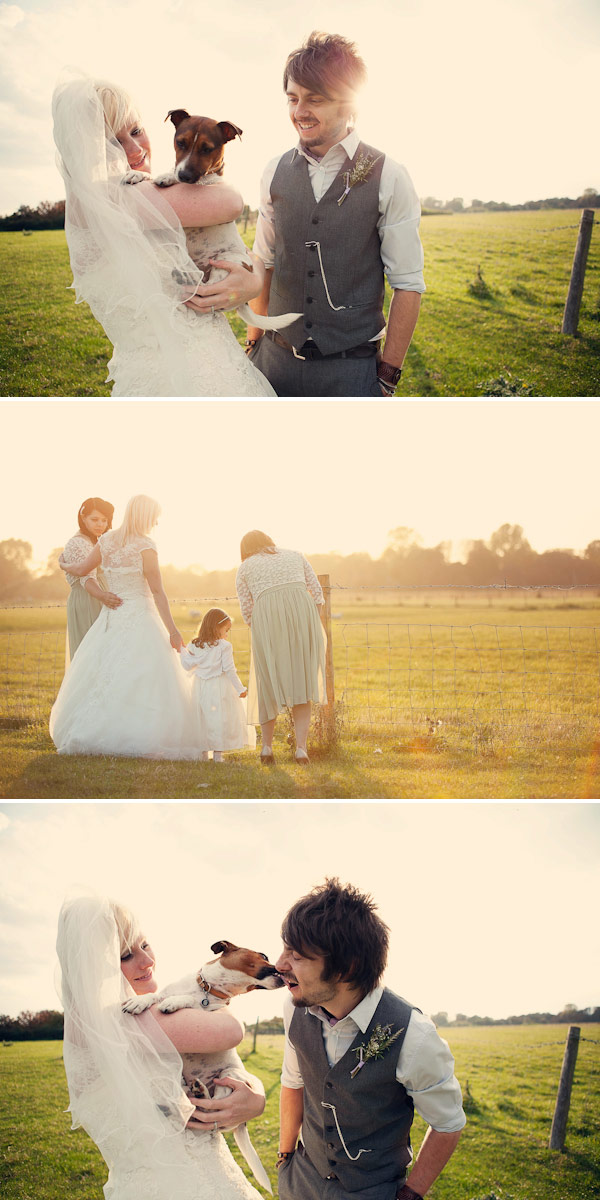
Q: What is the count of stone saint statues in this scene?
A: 0